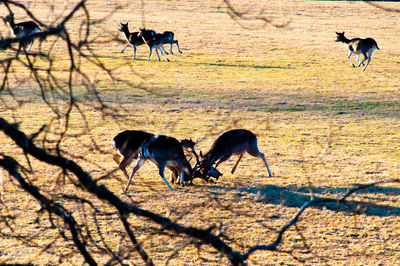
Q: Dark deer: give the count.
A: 7